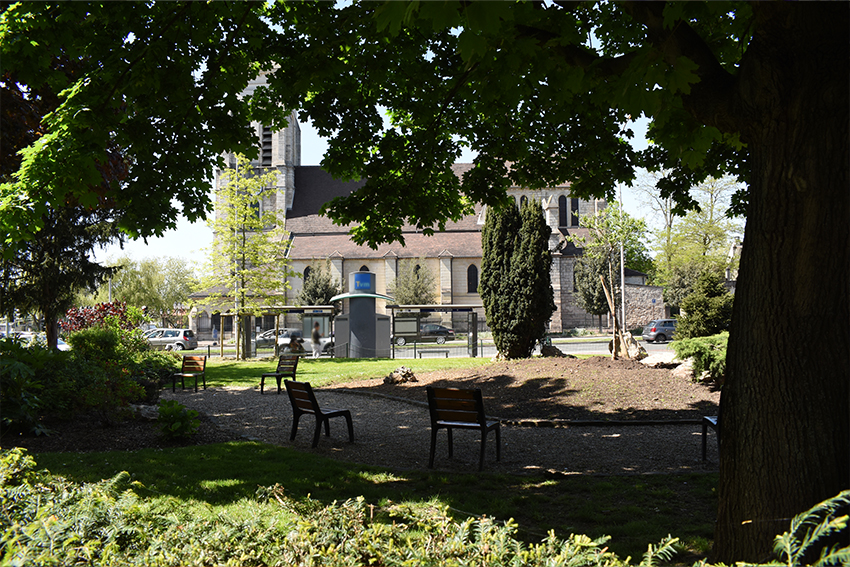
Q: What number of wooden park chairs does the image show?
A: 5